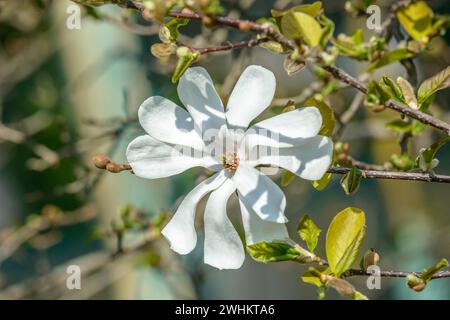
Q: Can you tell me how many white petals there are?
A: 10